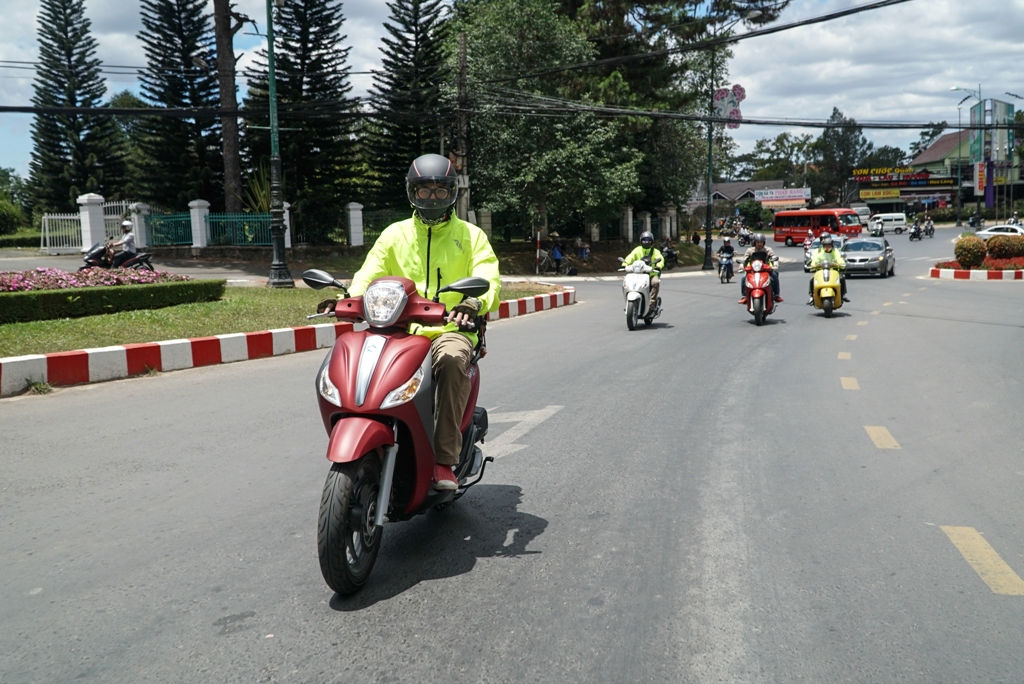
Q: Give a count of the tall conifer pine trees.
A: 4